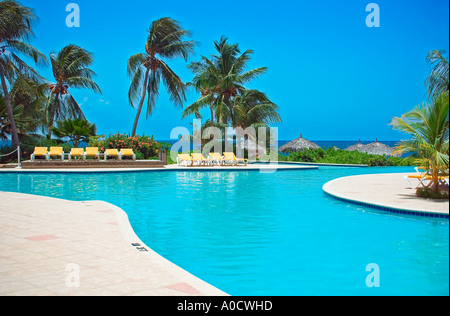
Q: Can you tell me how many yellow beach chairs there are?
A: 12